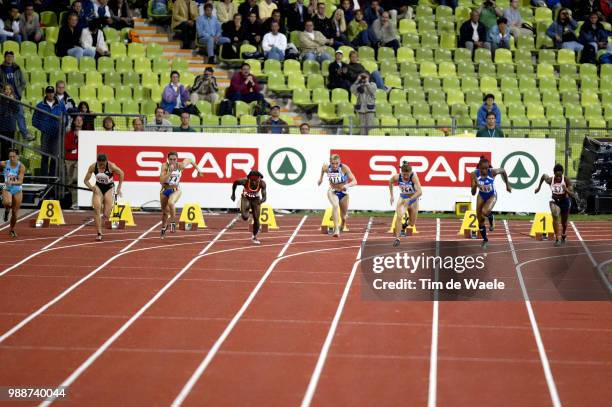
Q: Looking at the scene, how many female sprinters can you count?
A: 8